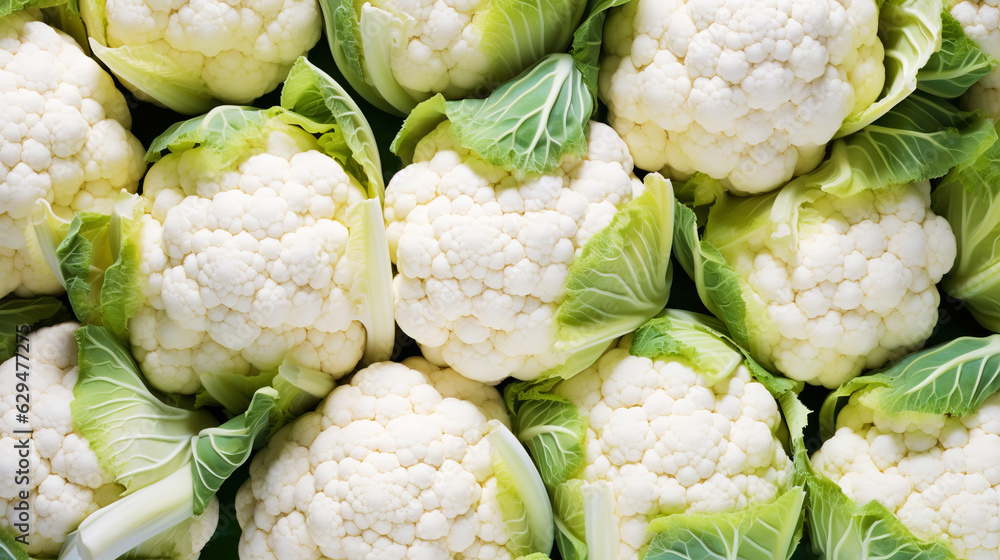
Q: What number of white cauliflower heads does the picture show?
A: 12